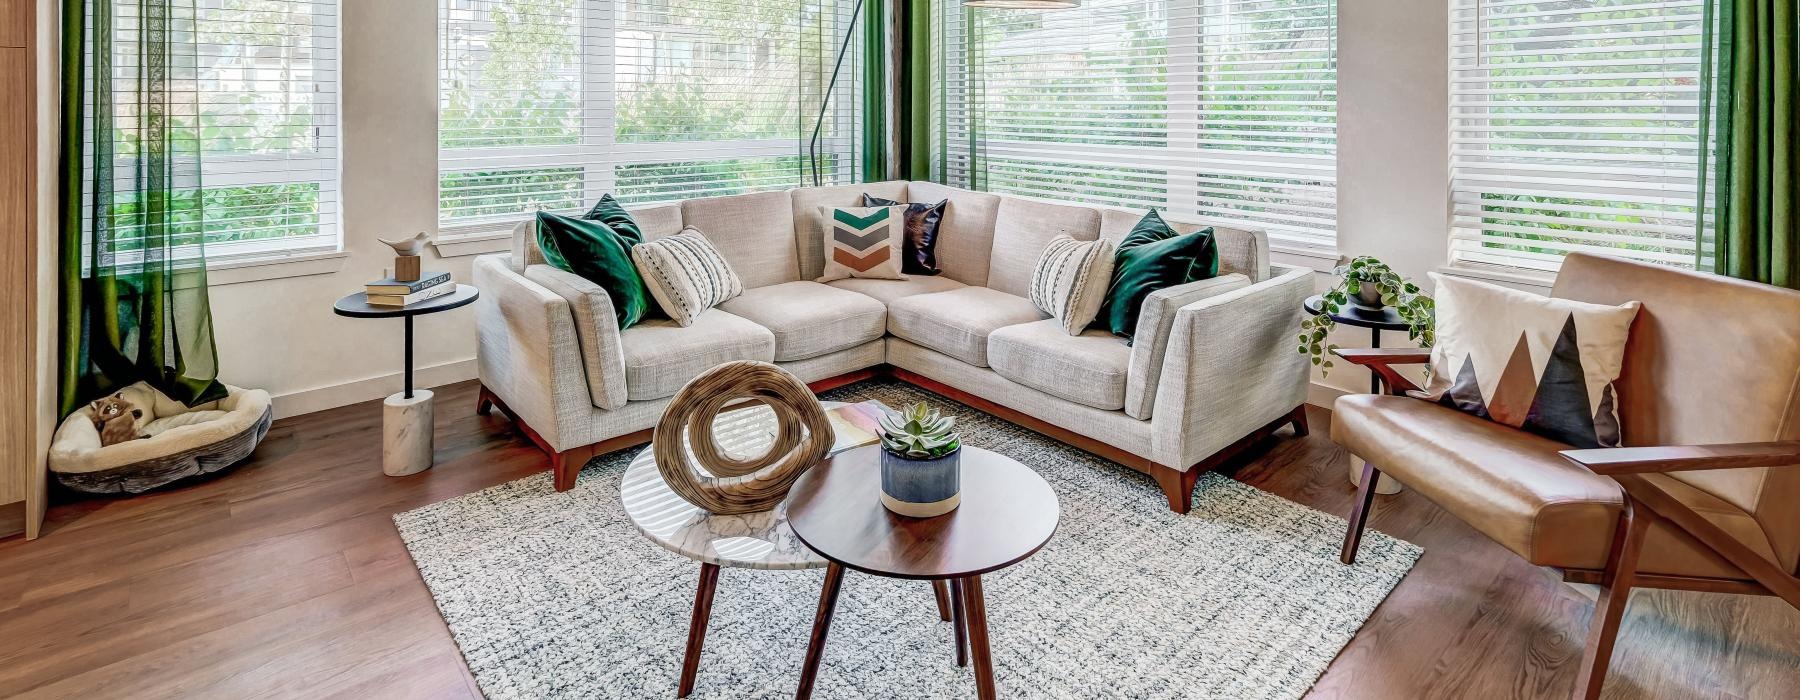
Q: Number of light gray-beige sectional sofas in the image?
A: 1